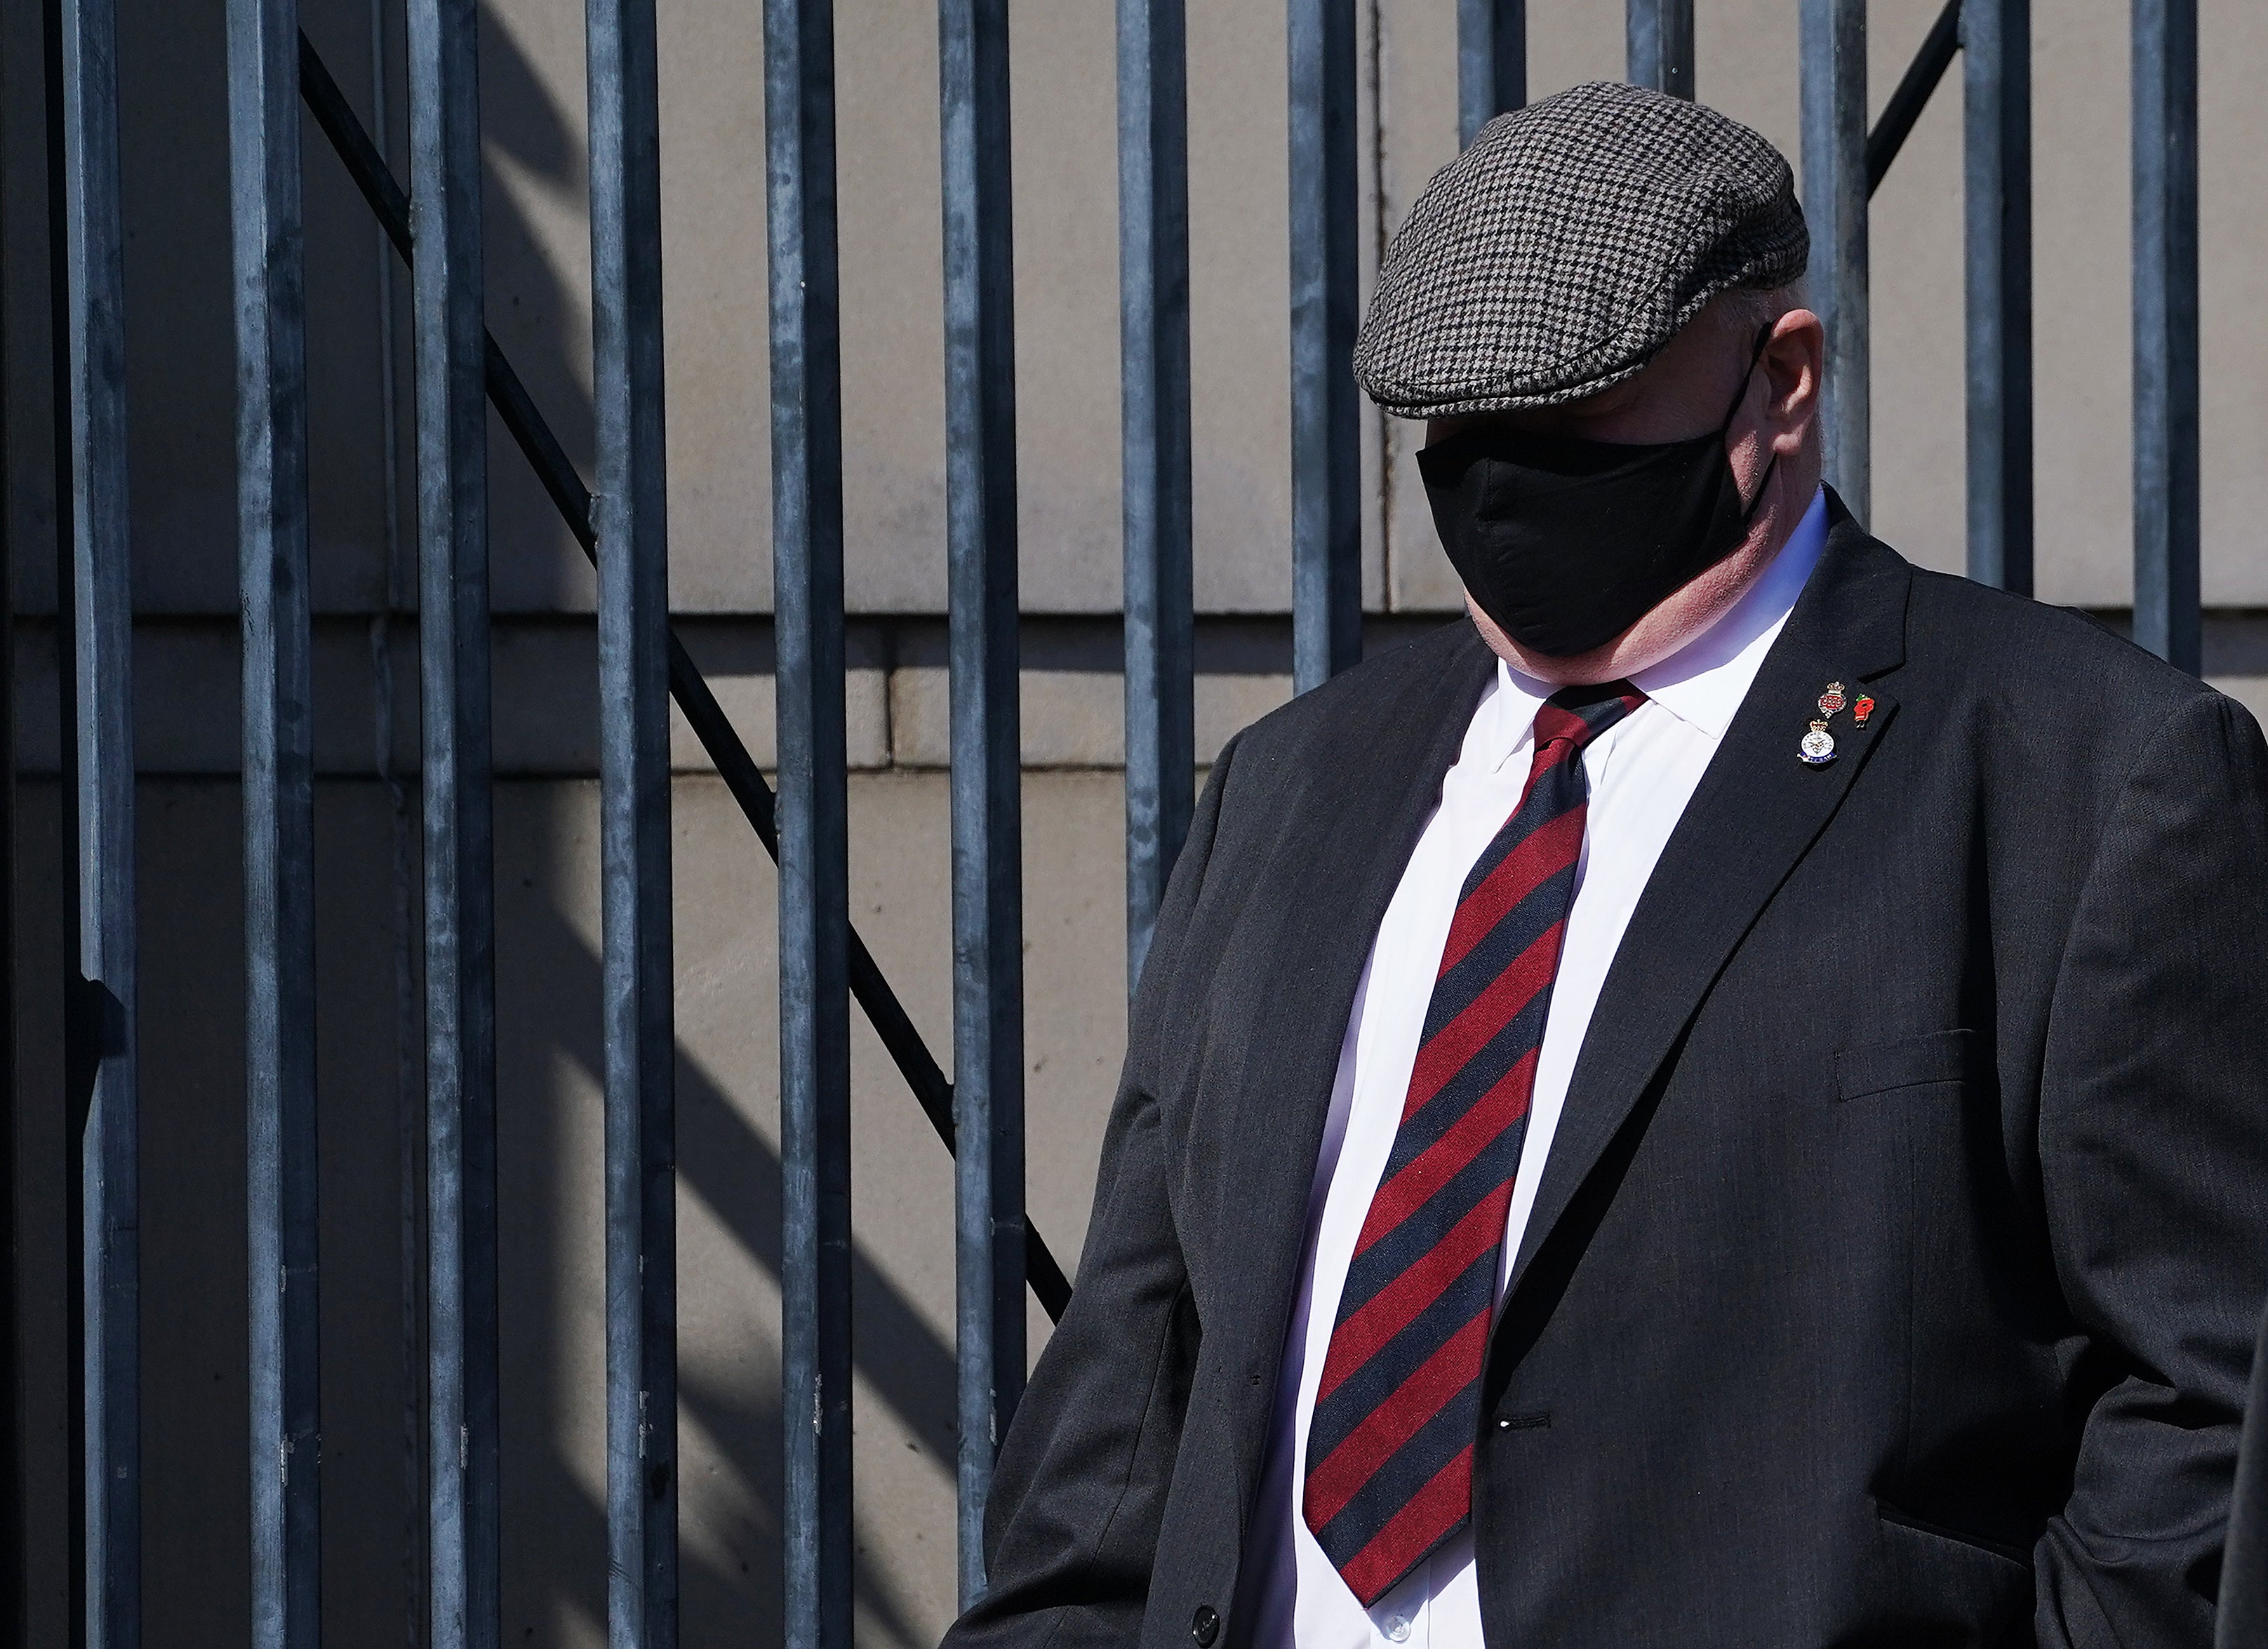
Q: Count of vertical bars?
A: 13